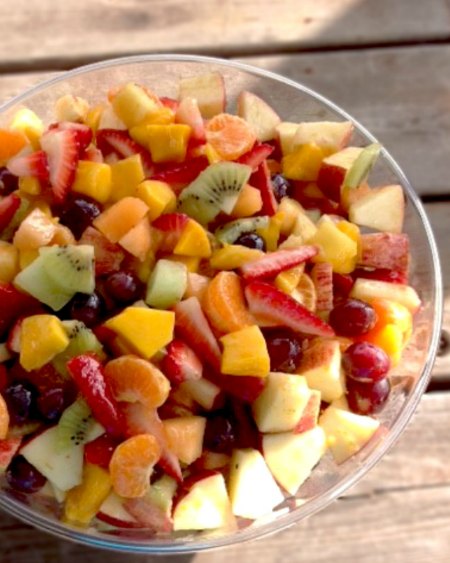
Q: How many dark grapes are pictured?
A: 14